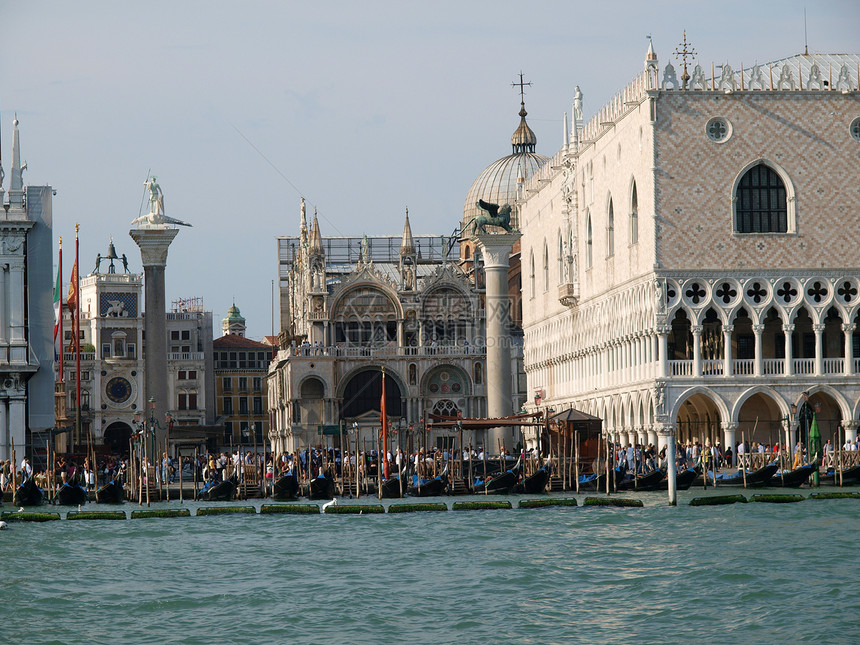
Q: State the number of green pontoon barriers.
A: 13